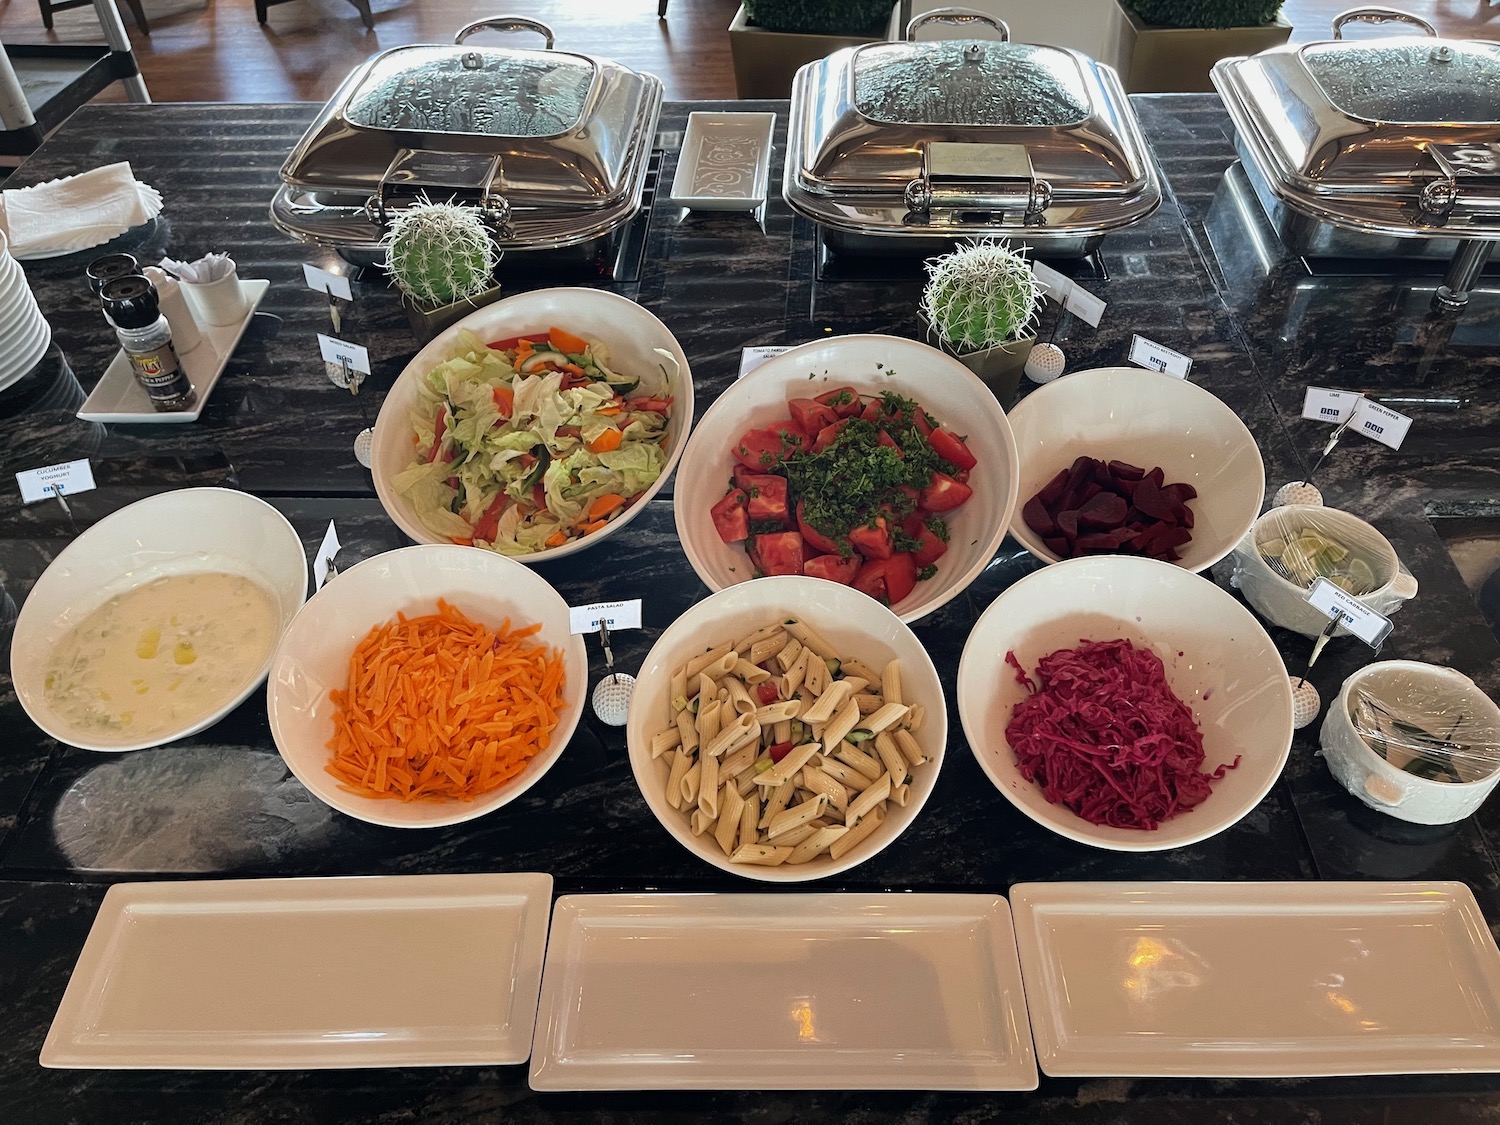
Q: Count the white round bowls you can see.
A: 9